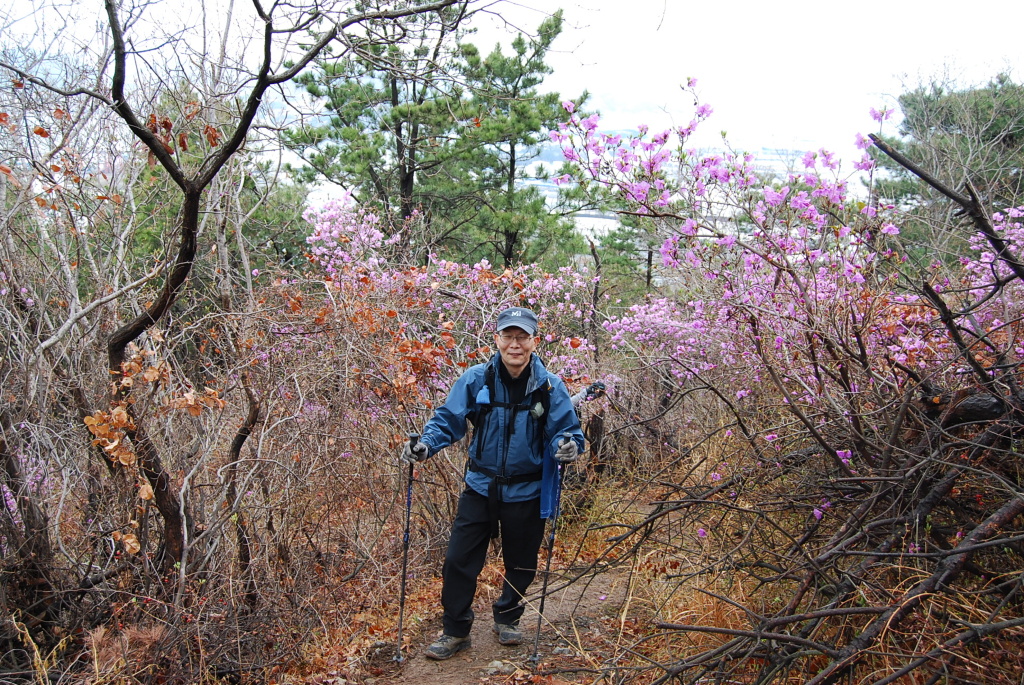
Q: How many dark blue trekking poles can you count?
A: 2